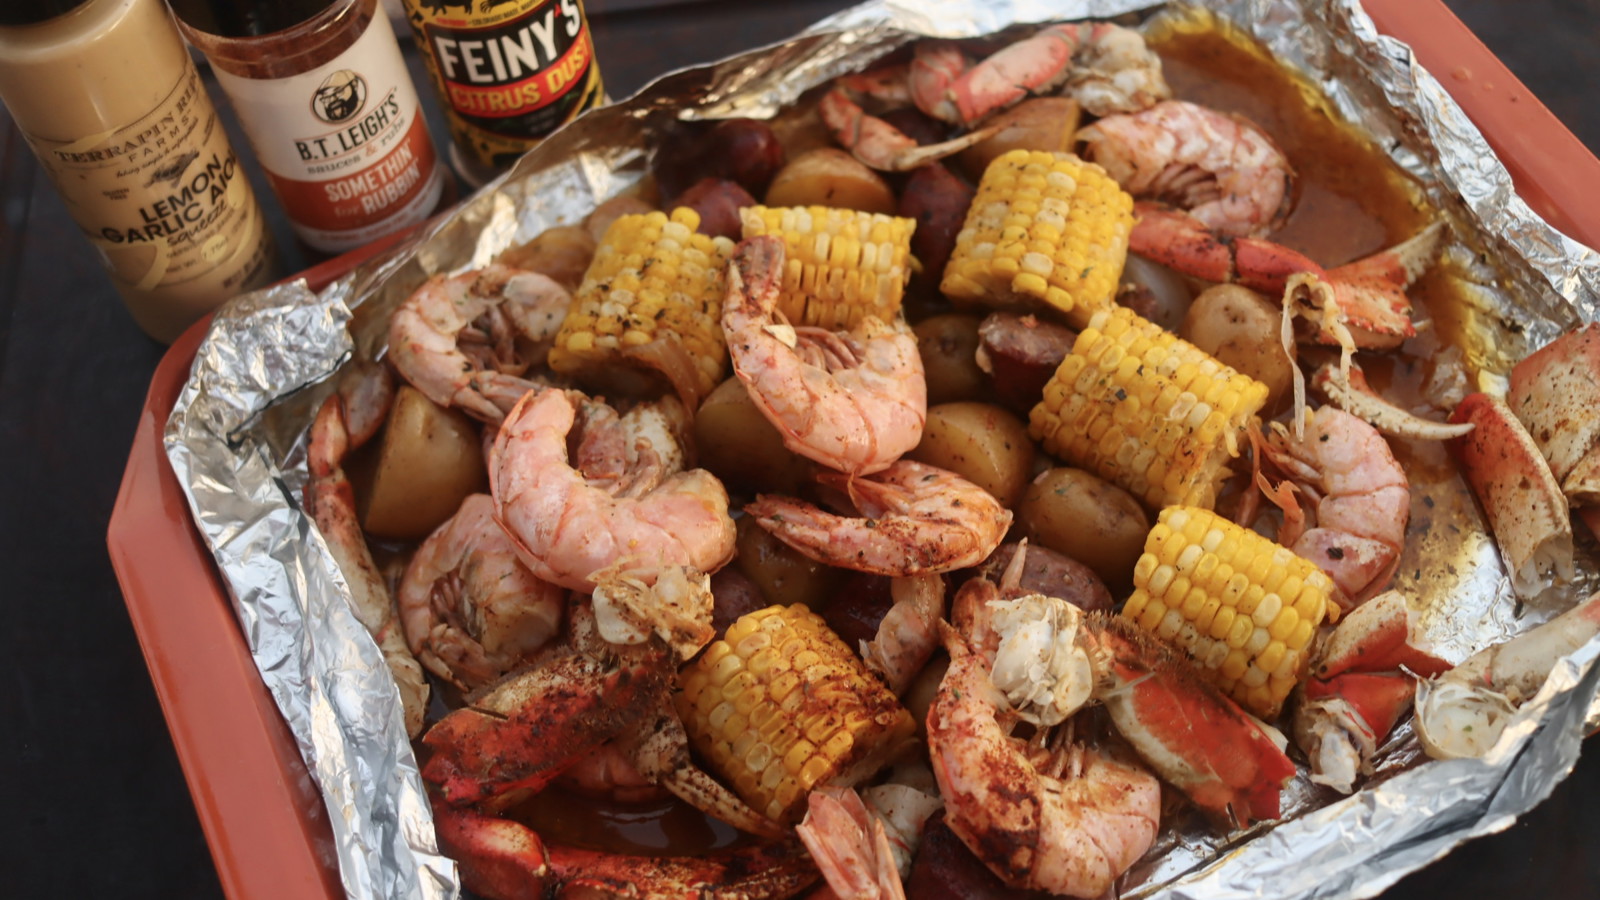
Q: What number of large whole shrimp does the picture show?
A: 8